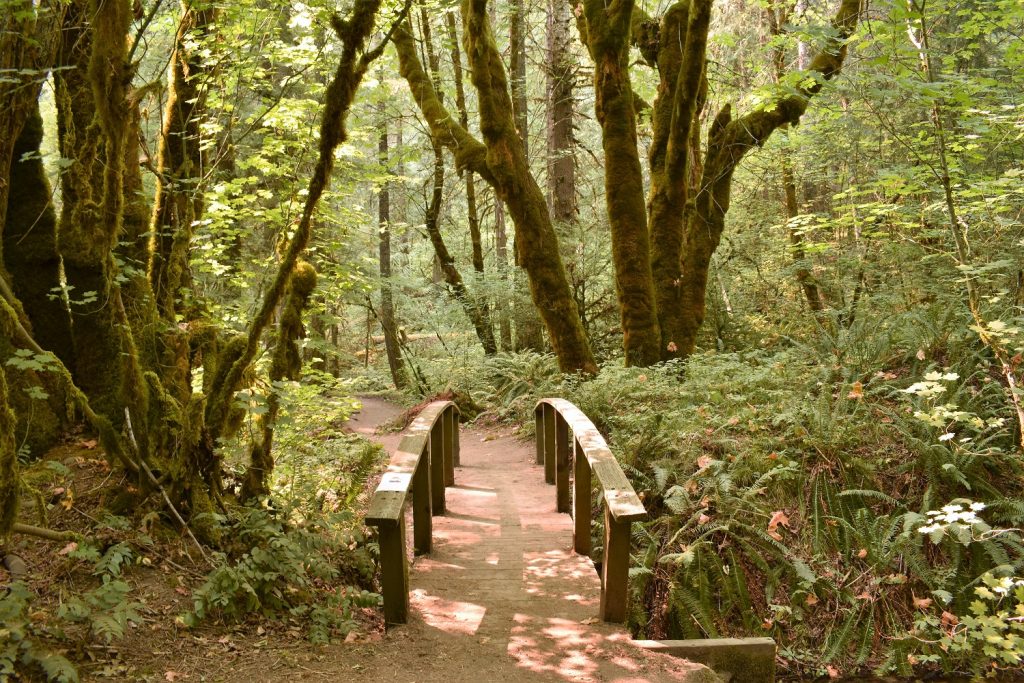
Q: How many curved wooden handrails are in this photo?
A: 2